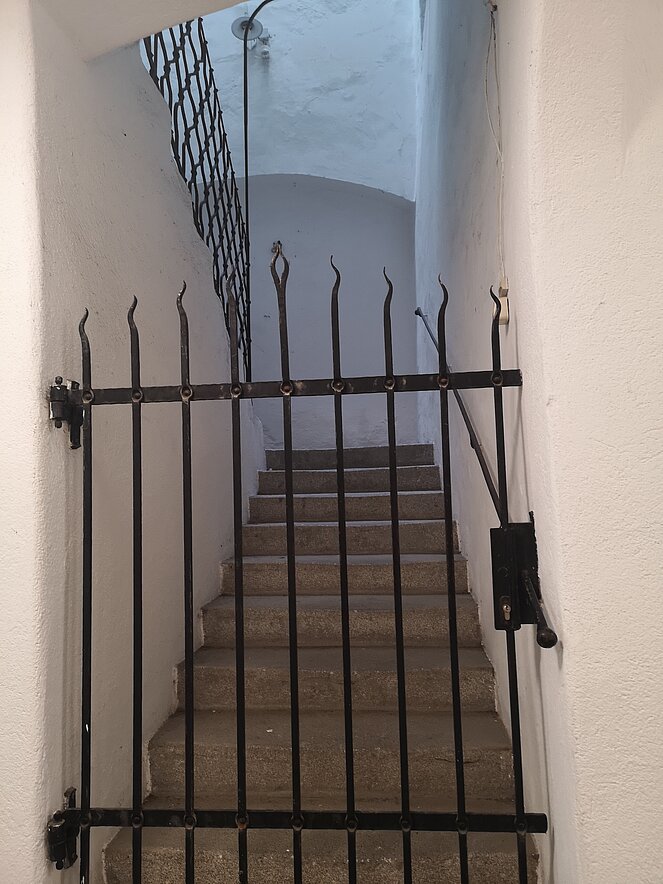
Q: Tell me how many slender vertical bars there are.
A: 9